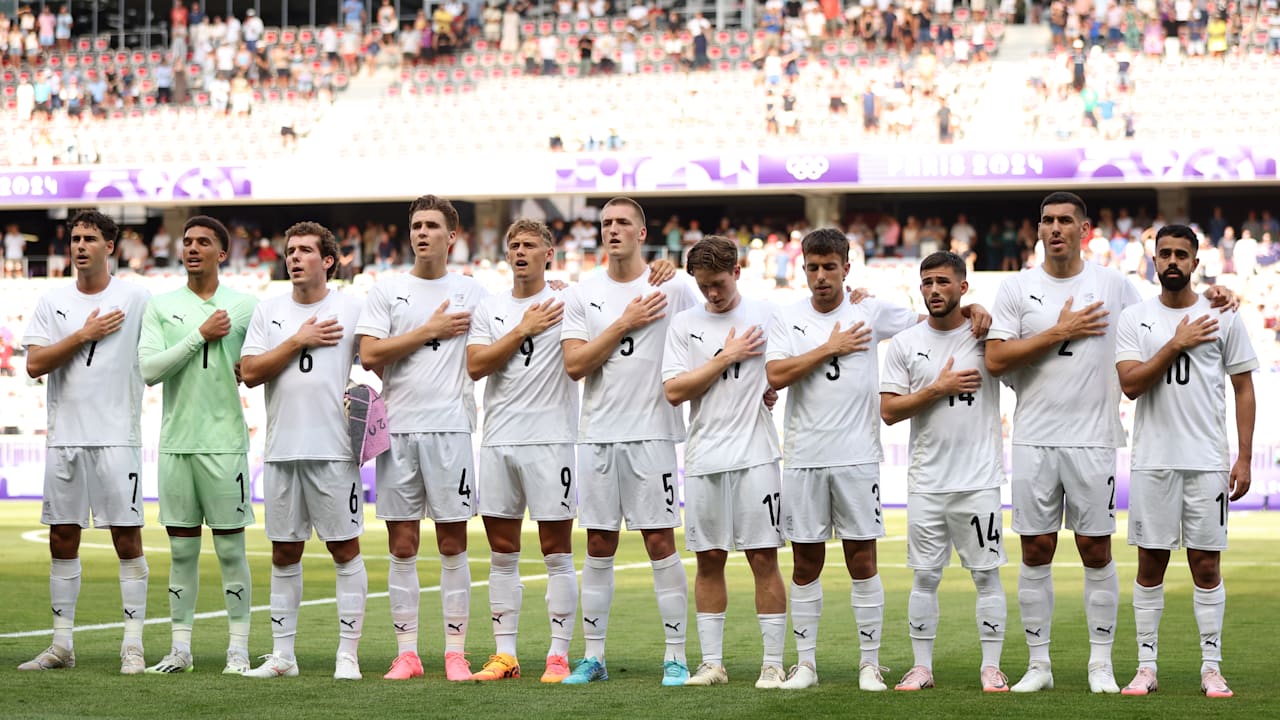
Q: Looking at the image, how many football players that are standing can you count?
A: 11